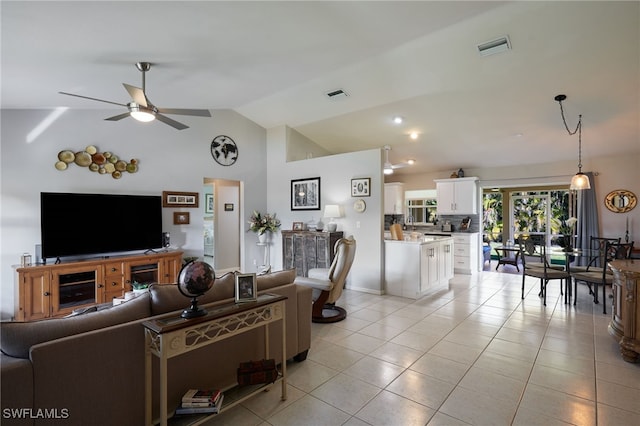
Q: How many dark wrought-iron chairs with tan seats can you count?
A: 4